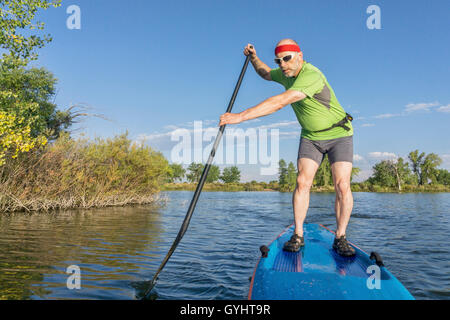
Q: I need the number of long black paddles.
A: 1